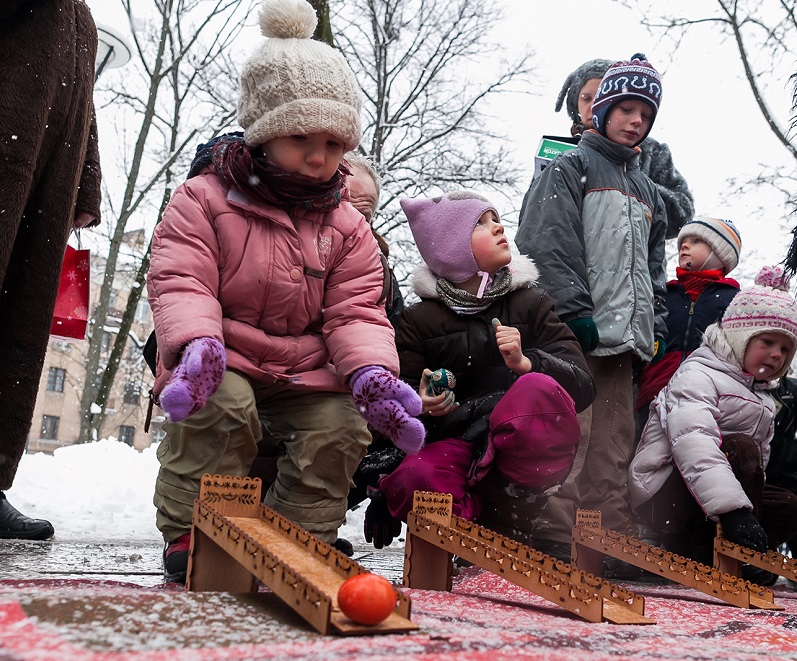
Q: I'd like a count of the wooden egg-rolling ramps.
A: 4